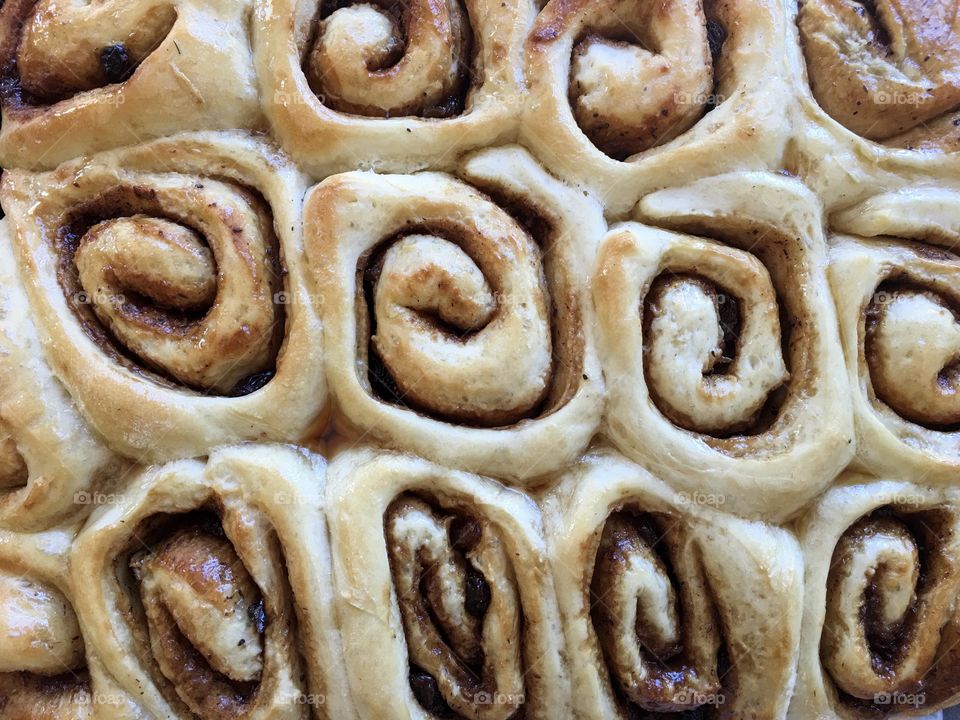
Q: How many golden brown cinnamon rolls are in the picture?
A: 14